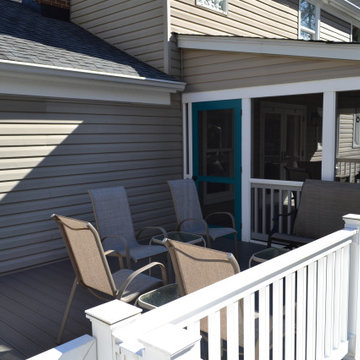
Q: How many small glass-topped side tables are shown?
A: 3